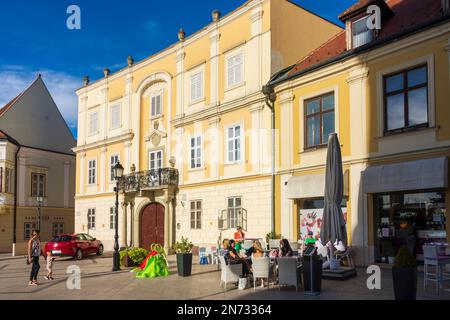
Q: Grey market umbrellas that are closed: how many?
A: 1